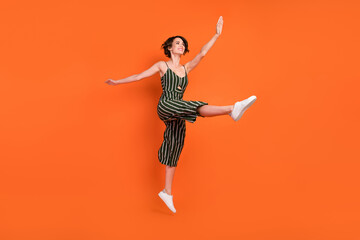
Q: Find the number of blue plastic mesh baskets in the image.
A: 0